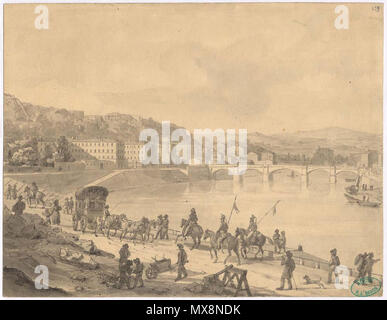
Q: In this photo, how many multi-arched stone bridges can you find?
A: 1